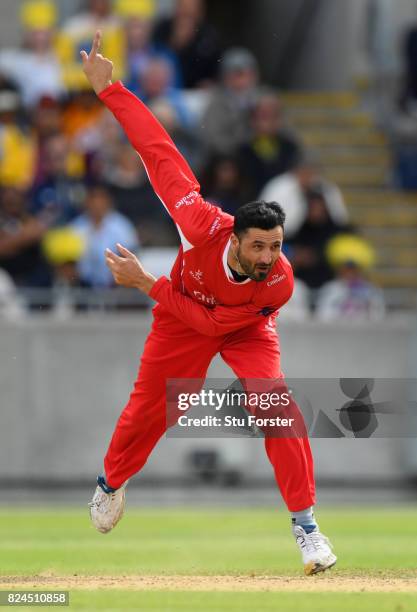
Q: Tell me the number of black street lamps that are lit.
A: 0